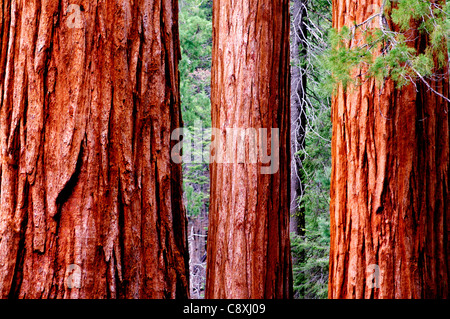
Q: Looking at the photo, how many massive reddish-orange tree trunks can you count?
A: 3